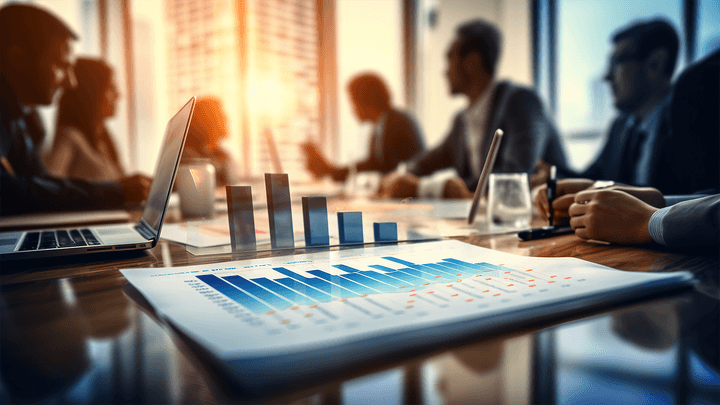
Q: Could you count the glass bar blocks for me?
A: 5